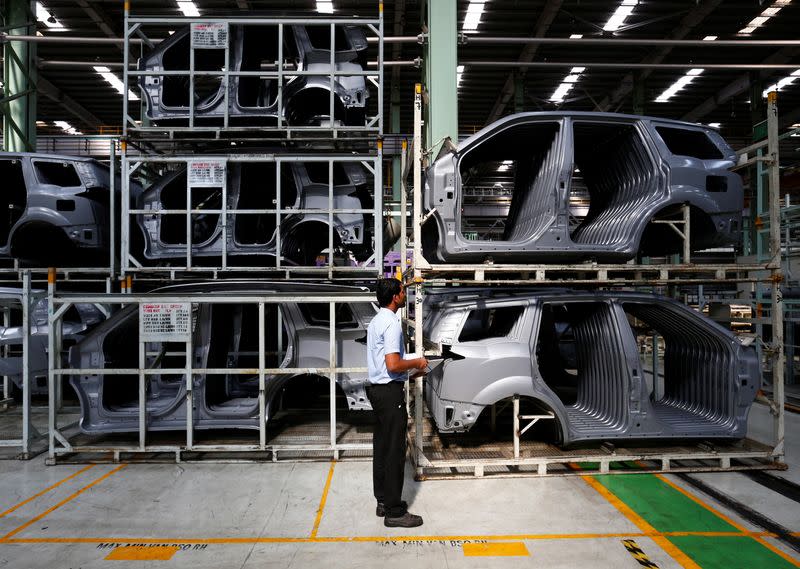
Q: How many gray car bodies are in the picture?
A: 7